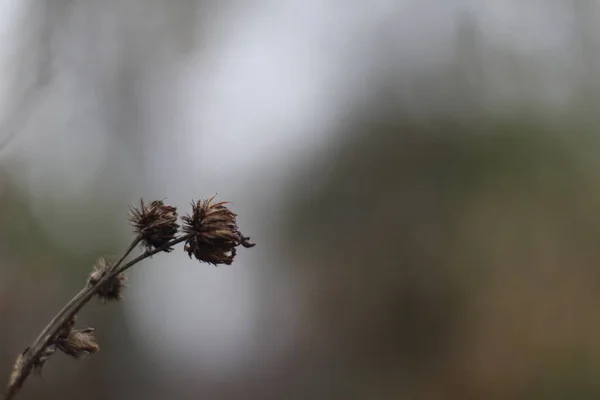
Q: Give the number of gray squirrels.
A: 0